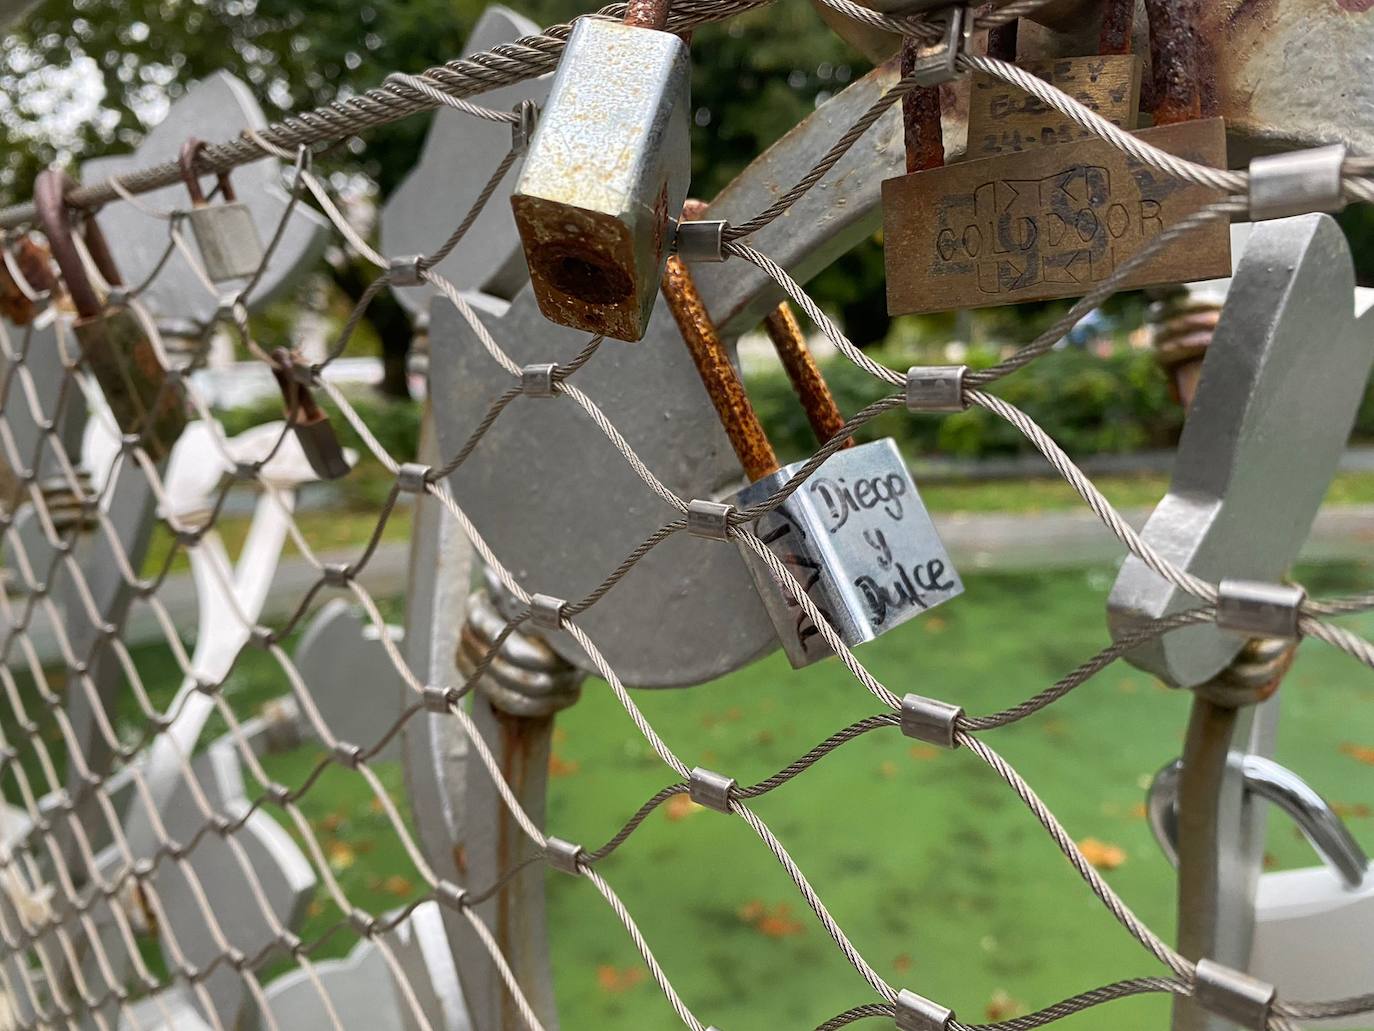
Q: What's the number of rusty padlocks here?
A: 8